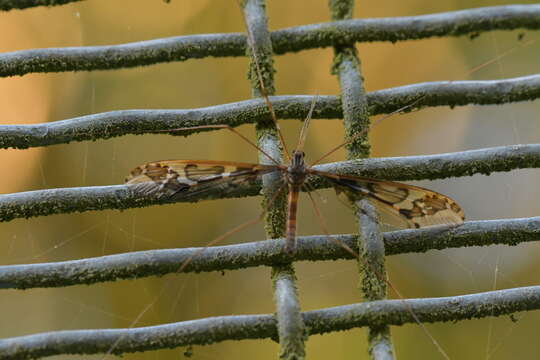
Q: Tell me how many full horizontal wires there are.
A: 5